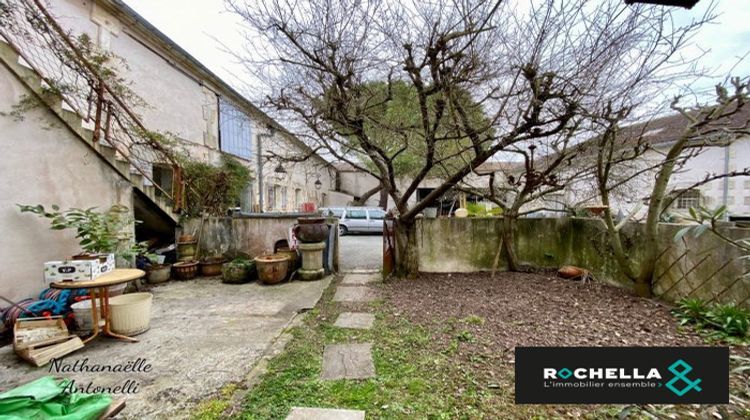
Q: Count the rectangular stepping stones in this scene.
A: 5